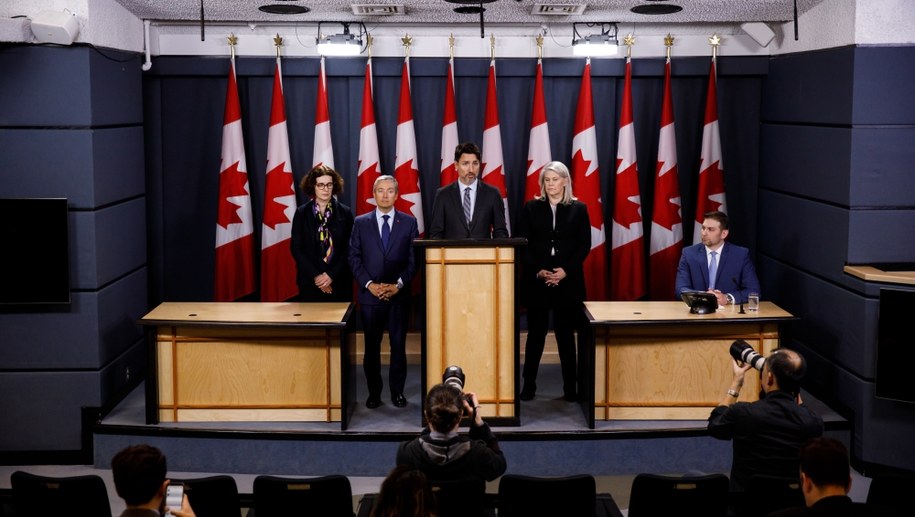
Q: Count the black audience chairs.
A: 8